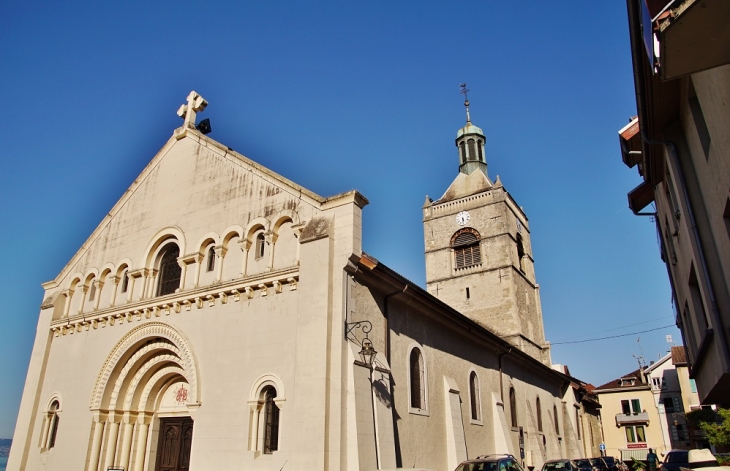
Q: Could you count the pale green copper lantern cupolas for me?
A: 1